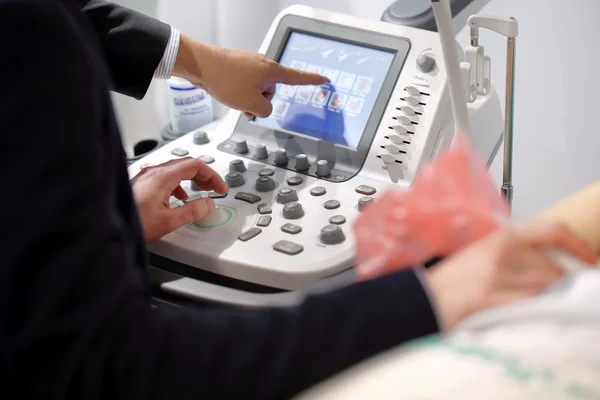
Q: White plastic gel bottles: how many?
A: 1